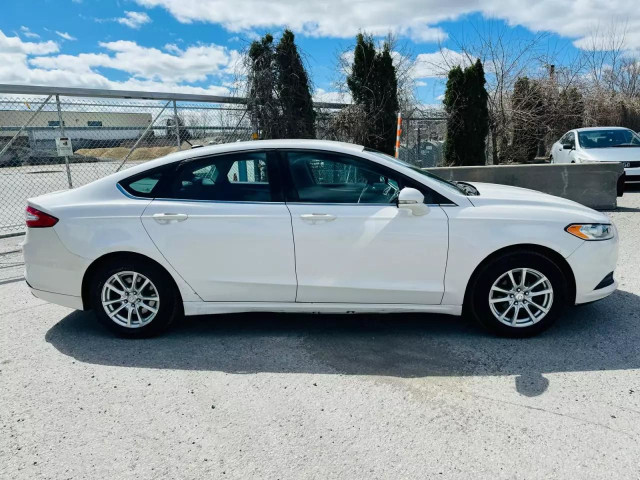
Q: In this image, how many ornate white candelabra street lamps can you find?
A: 0